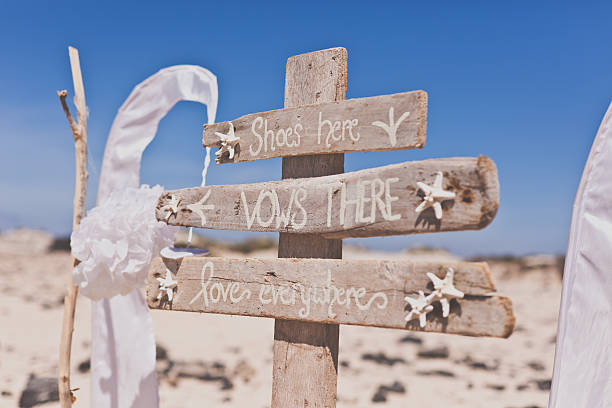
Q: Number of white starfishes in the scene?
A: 6